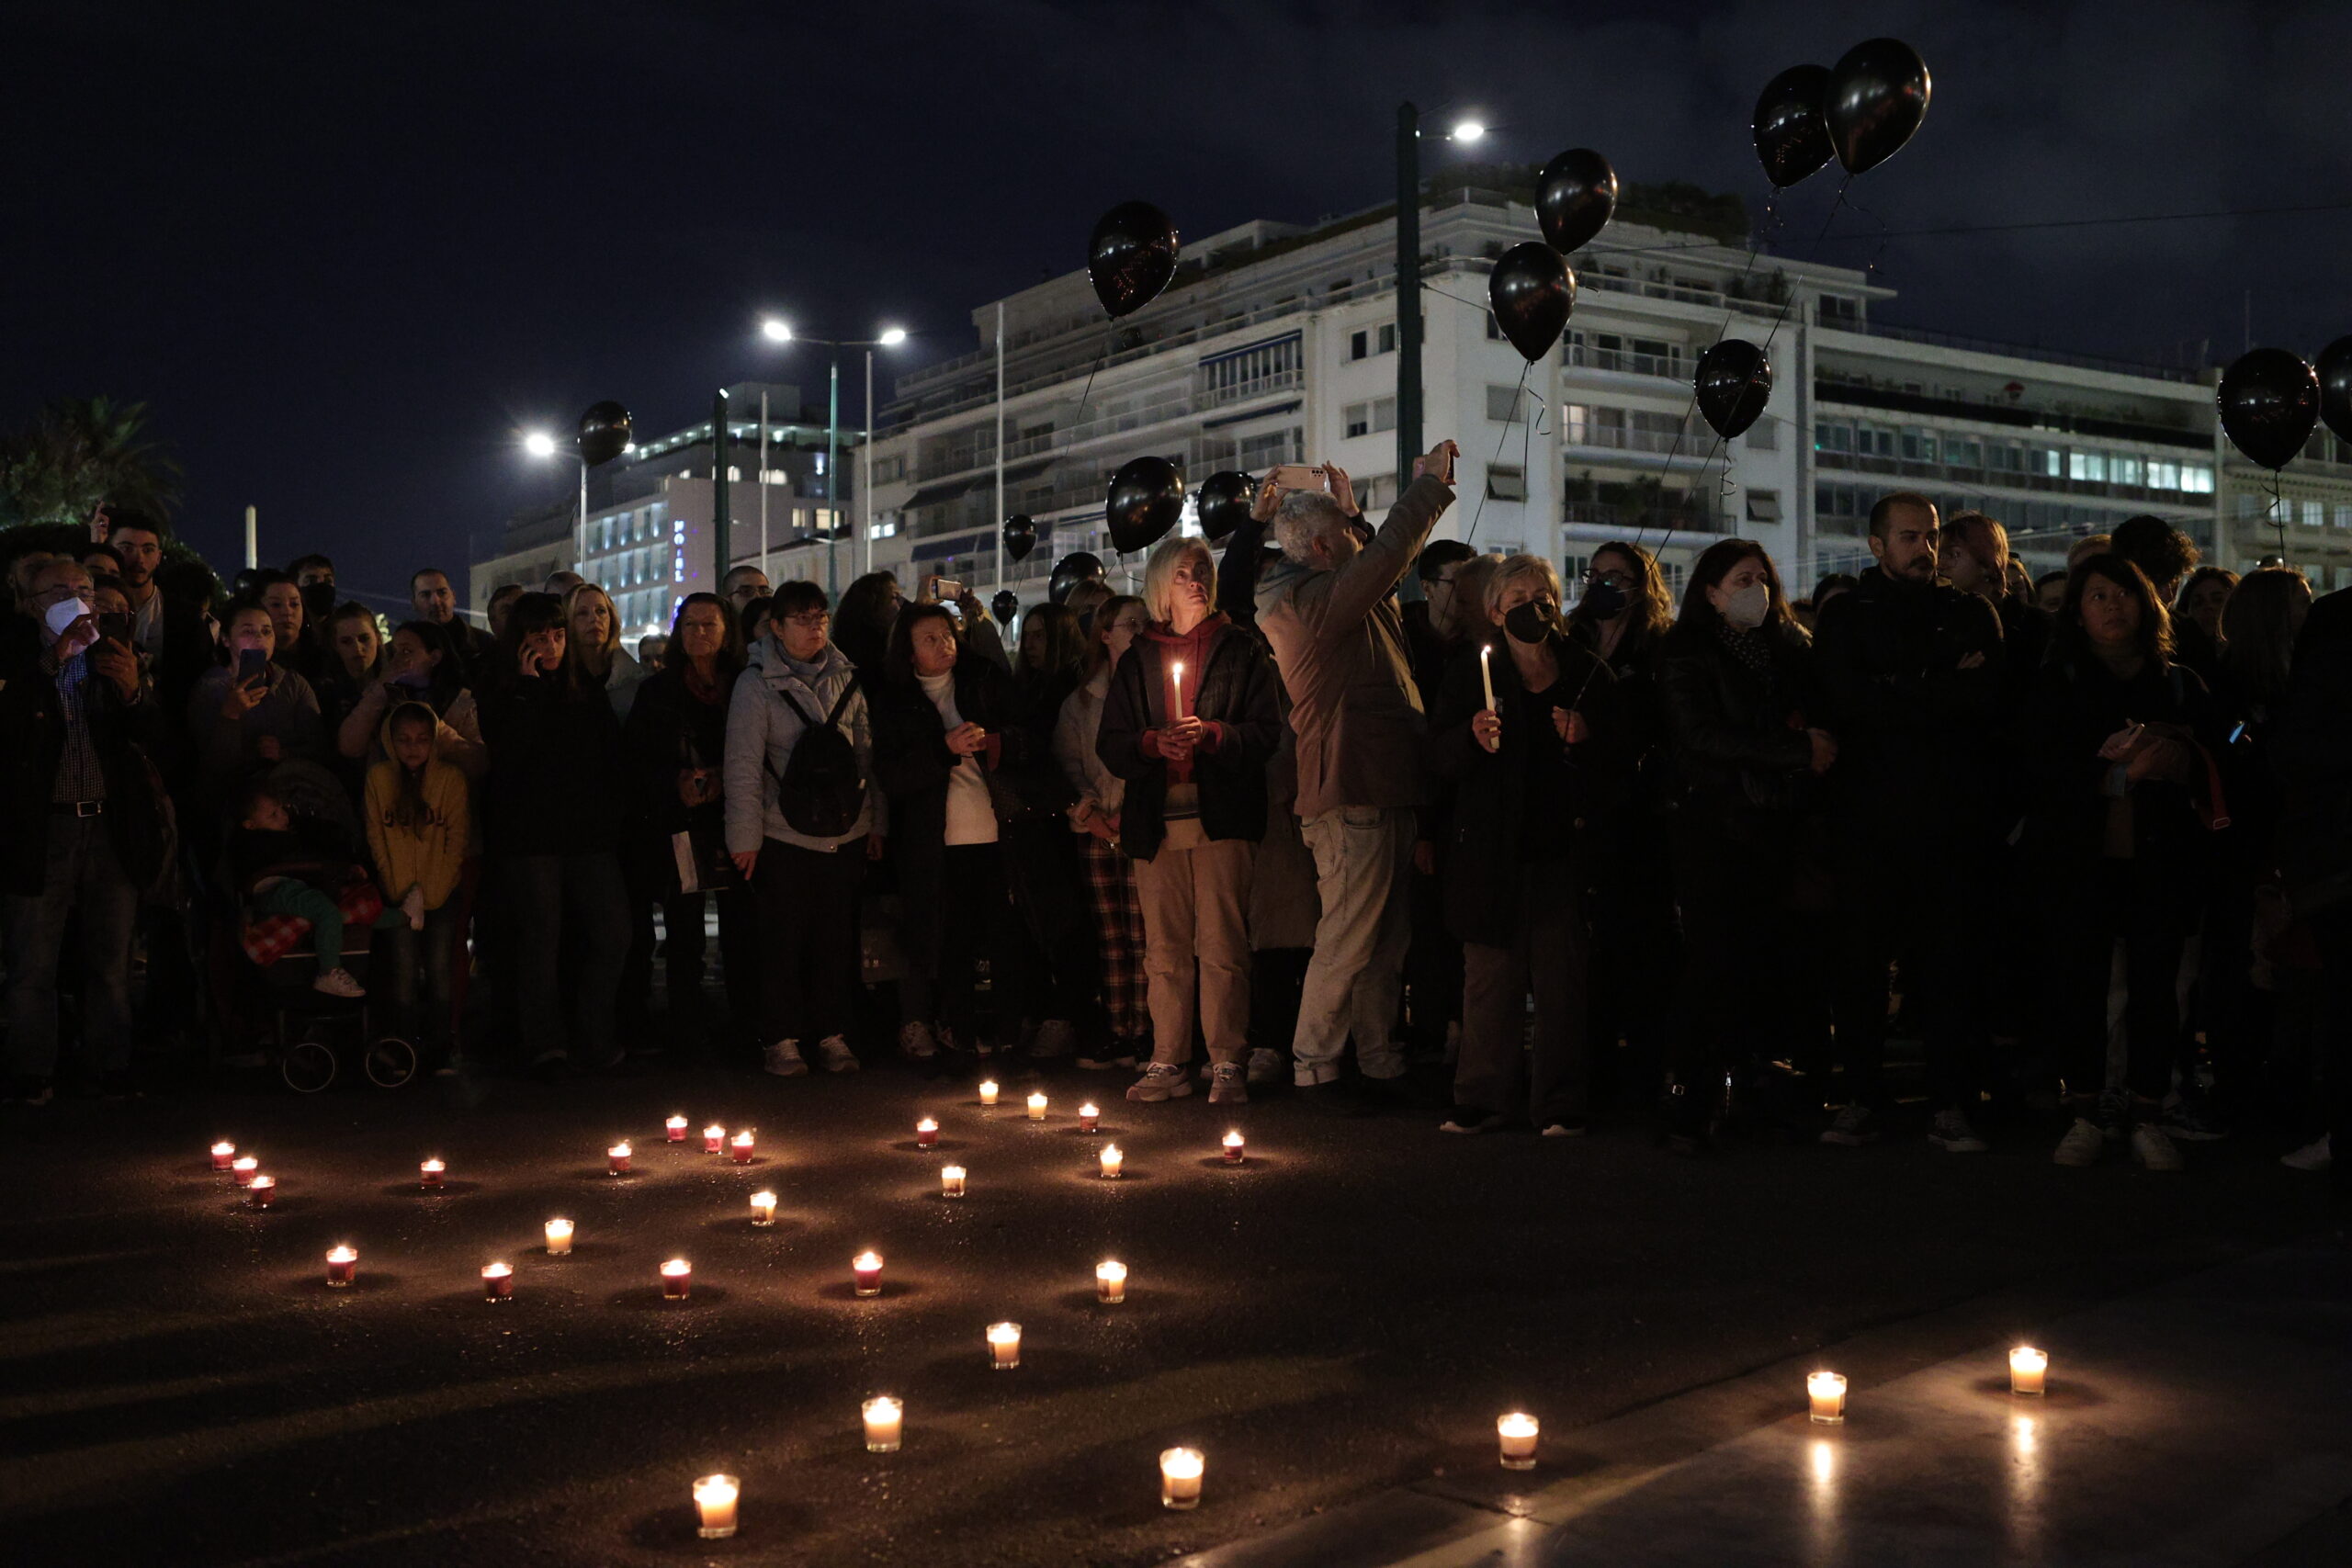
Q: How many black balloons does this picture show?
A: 14